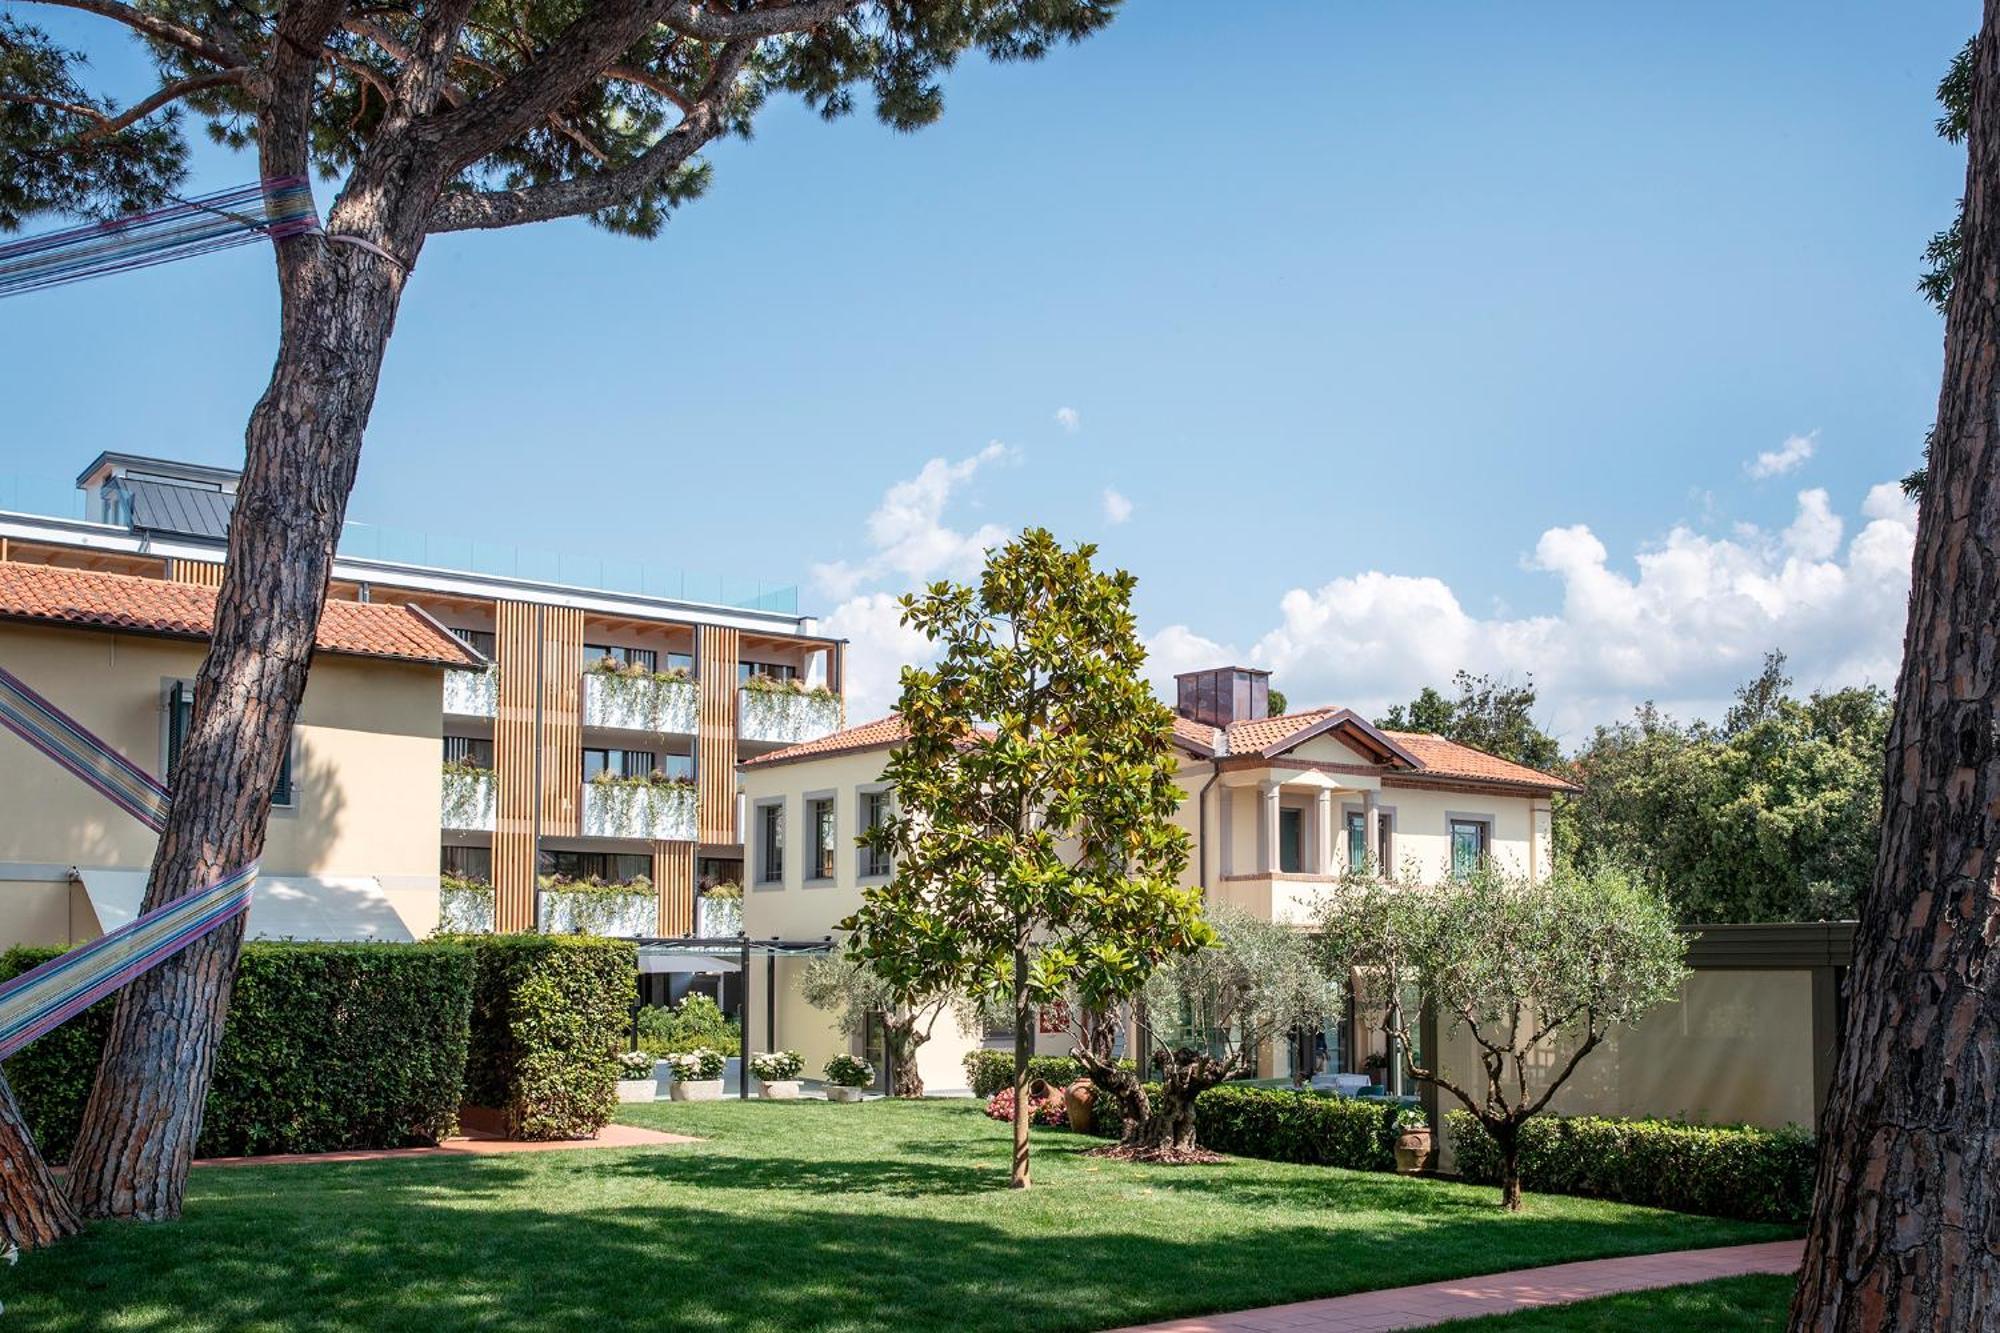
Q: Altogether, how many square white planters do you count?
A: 4